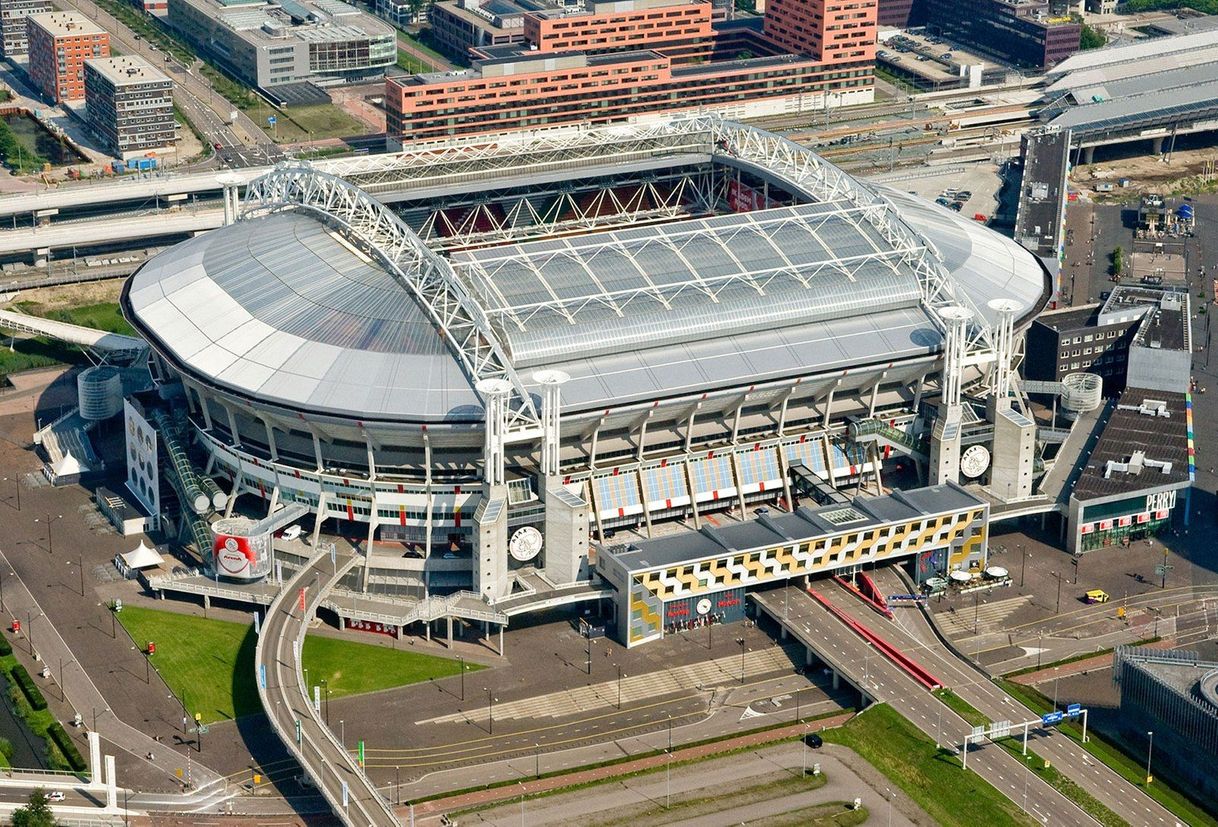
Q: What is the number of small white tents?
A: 2